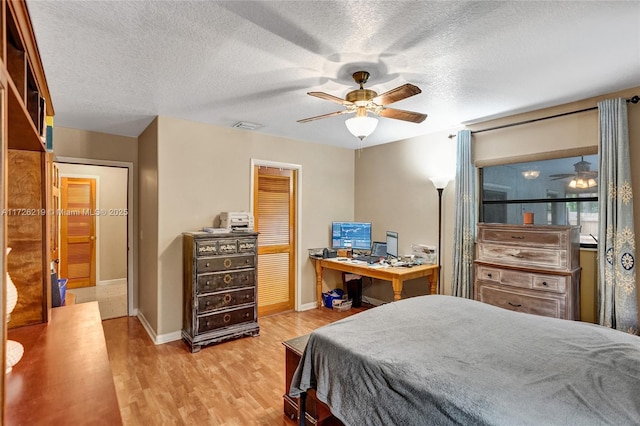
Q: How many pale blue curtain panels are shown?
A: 2